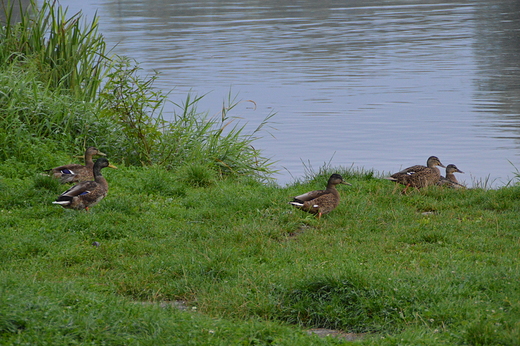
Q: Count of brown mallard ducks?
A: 5